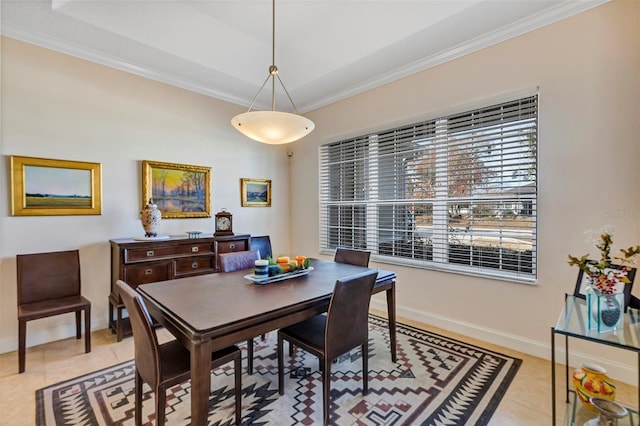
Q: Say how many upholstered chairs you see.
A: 6